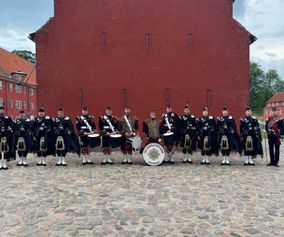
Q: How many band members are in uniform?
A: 14